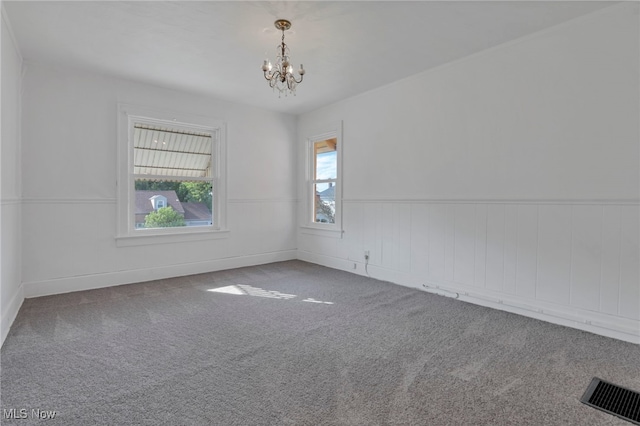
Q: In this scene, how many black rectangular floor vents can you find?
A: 1